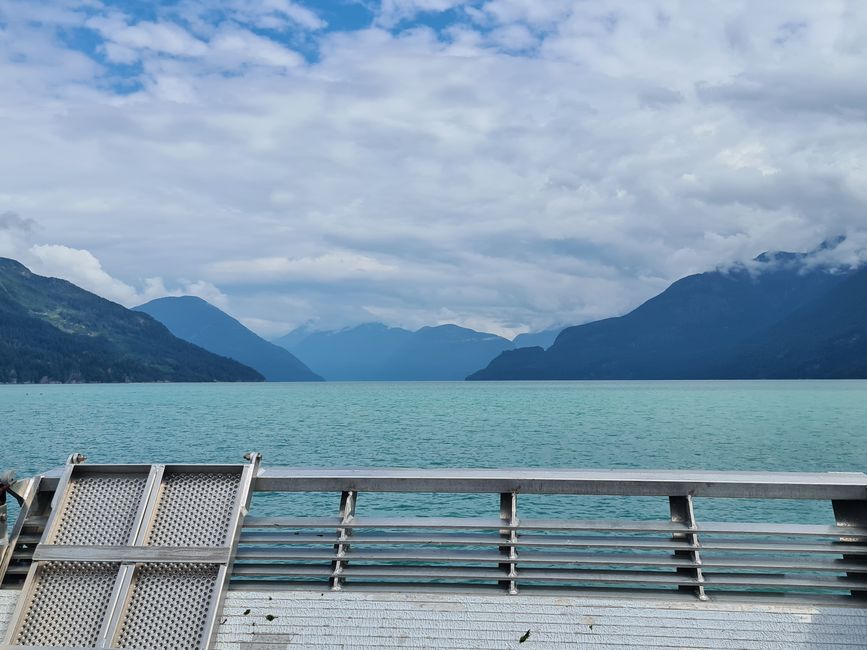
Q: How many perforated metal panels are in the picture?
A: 4